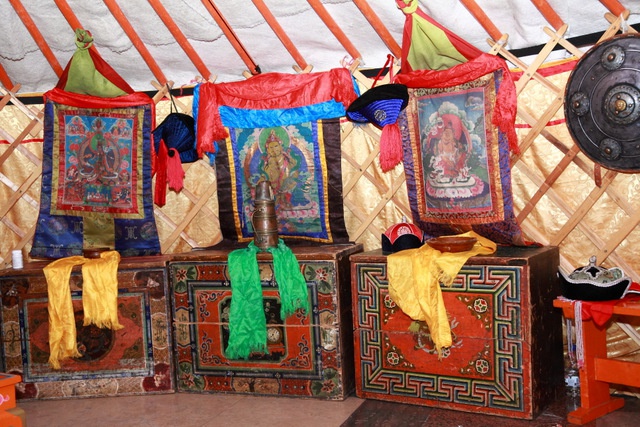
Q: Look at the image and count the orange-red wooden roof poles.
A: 12